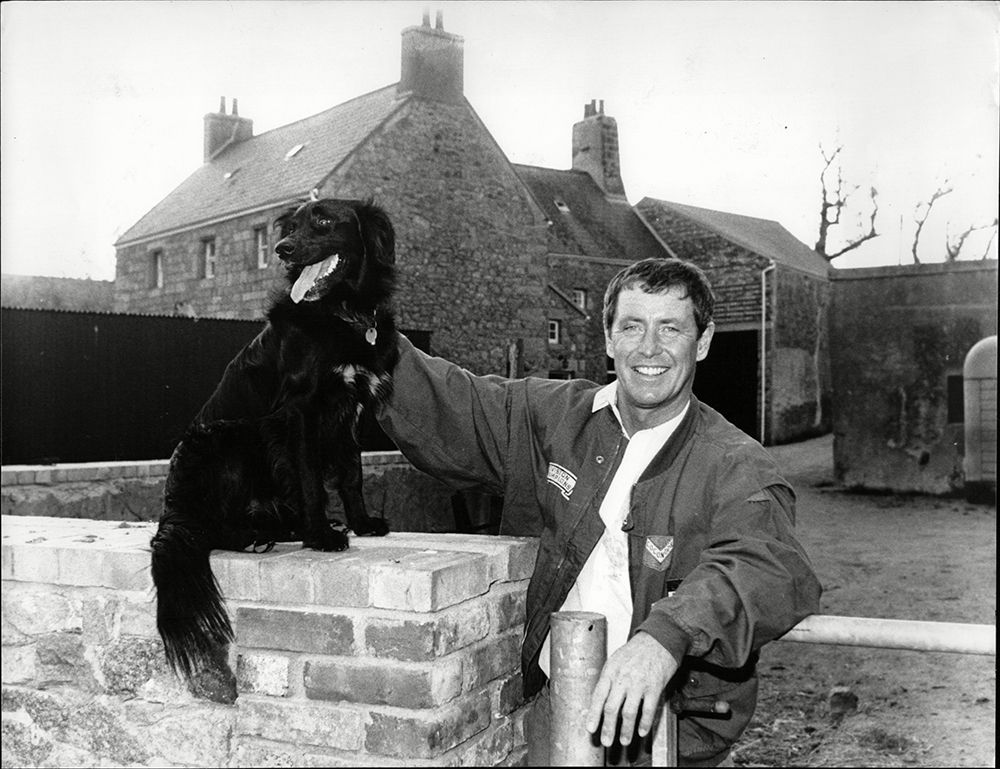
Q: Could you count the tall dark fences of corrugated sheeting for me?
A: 1